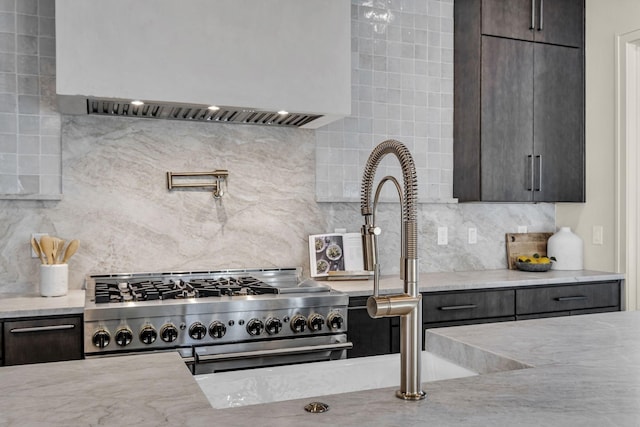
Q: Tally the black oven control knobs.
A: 11